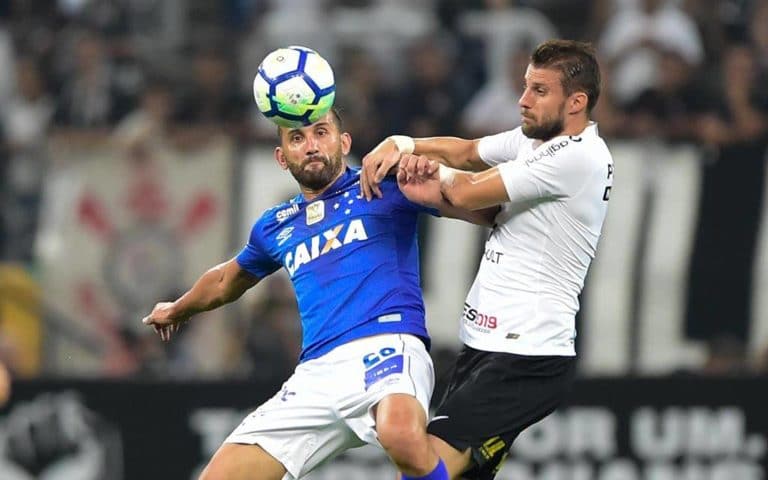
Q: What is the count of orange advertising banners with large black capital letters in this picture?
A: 0